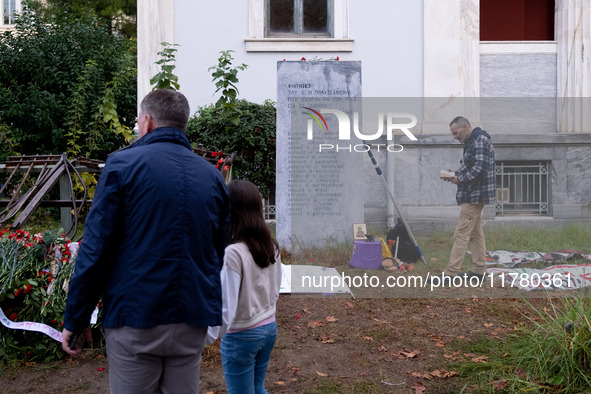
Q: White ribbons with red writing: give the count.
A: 1